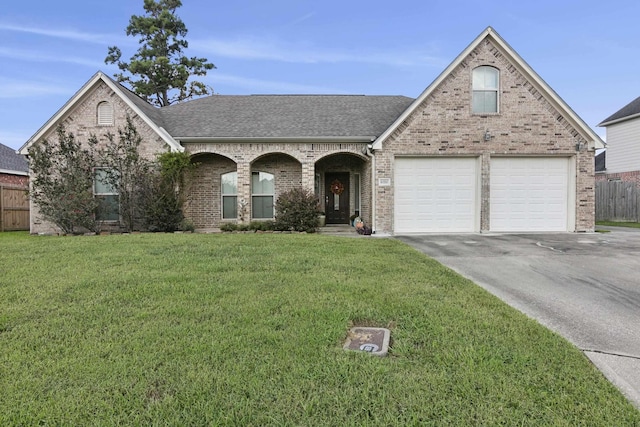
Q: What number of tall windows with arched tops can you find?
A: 3